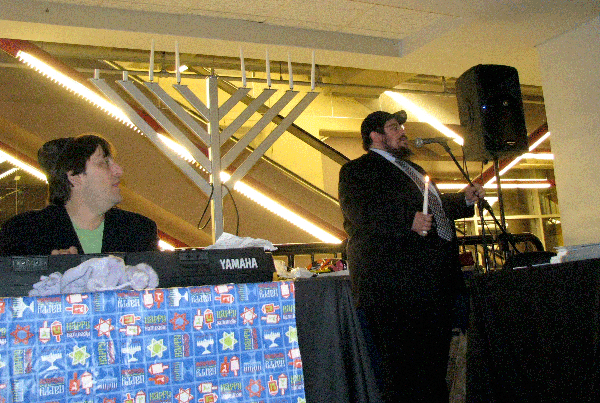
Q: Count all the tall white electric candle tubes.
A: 6